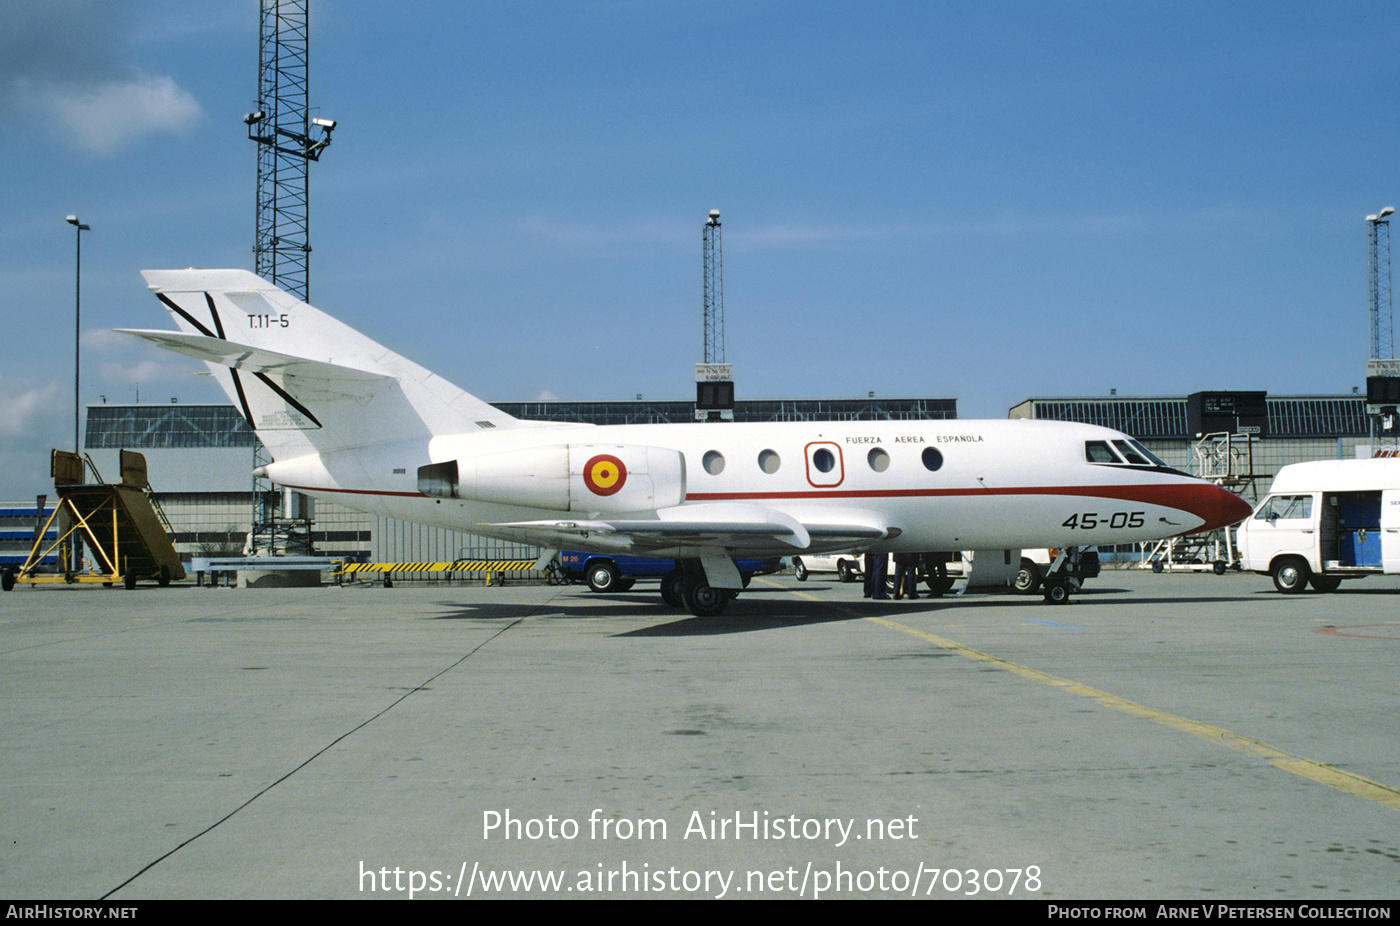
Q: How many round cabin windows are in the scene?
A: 5